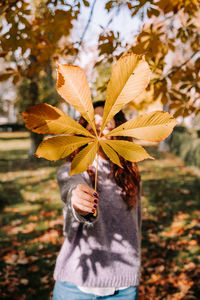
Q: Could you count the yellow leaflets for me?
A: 8